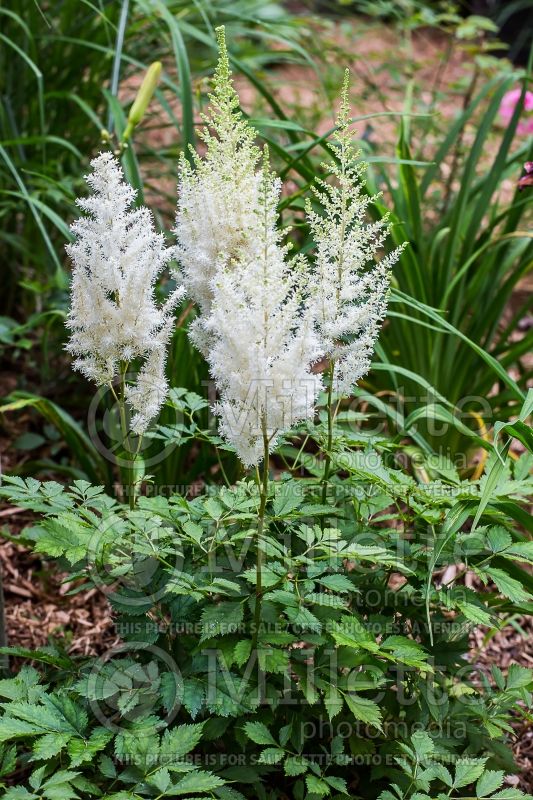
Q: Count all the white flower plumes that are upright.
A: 4